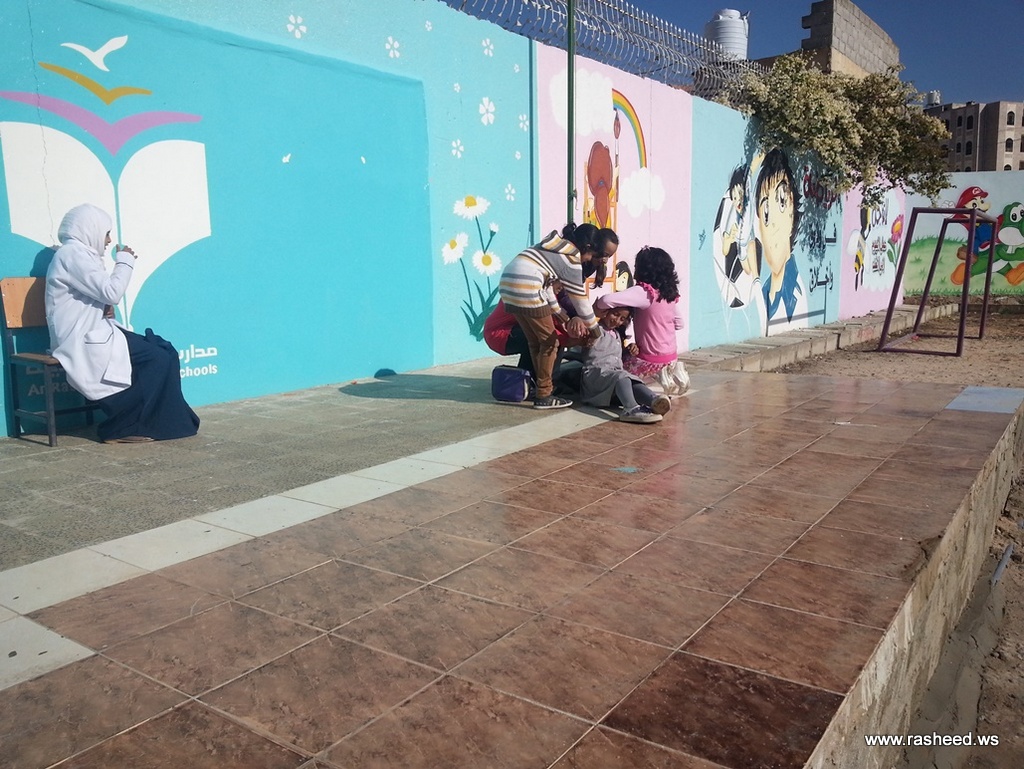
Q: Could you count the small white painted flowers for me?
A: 11